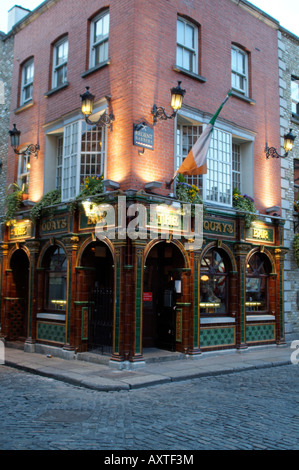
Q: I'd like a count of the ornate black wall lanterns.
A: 4